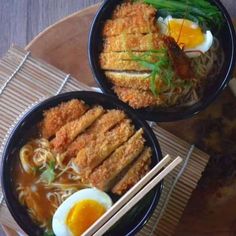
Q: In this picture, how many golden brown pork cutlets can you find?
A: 2